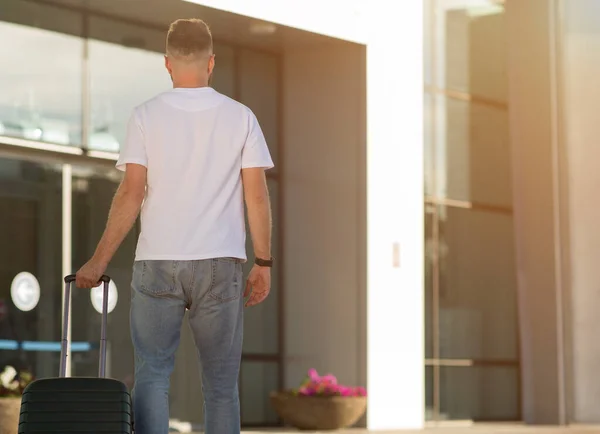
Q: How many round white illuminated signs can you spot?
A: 2